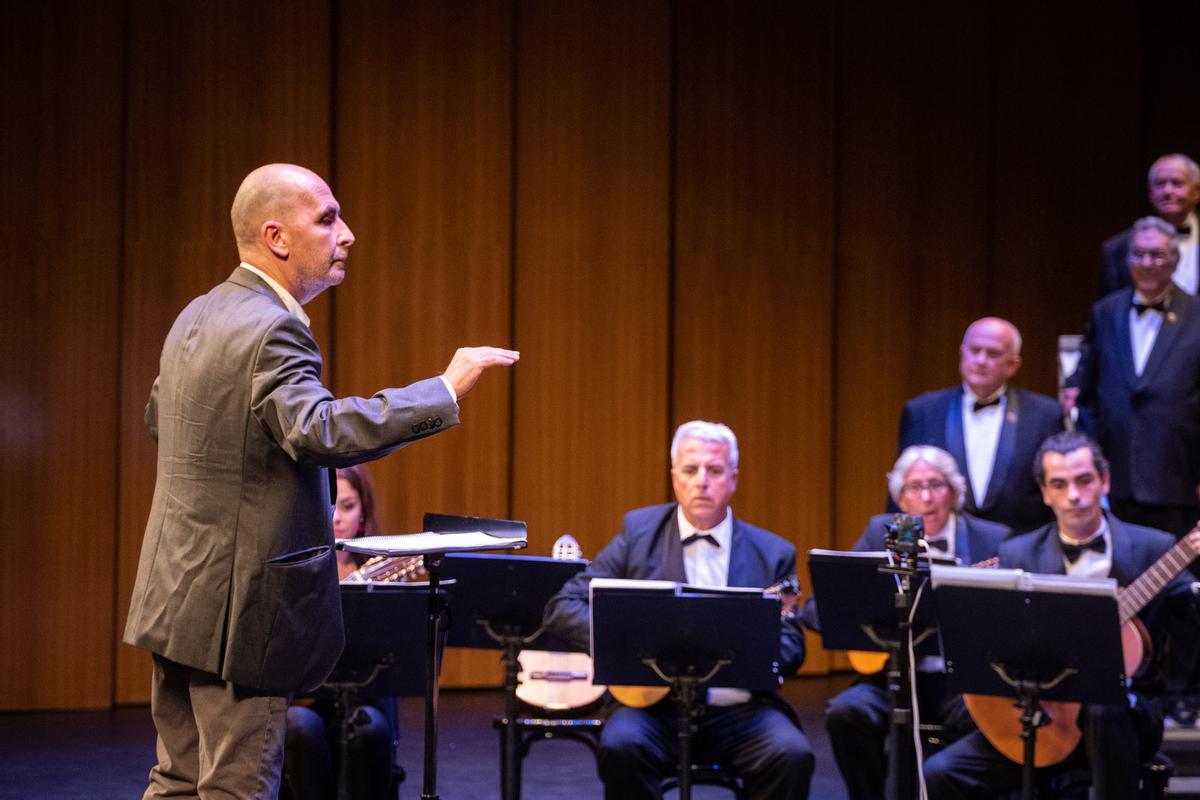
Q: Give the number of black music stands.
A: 6